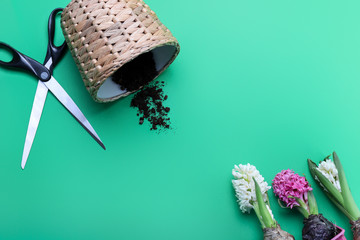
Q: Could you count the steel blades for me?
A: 2